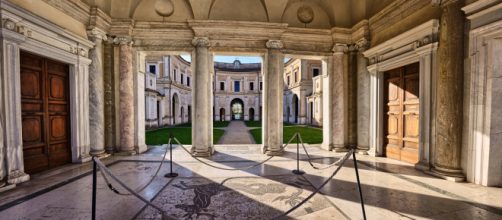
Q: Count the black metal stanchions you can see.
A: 4